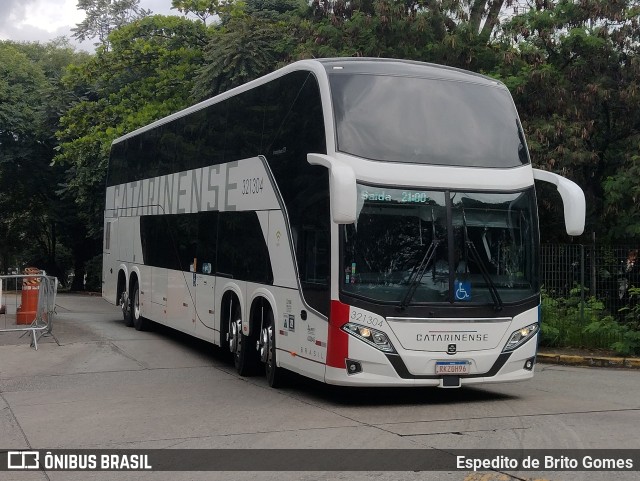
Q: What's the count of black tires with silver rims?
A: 4